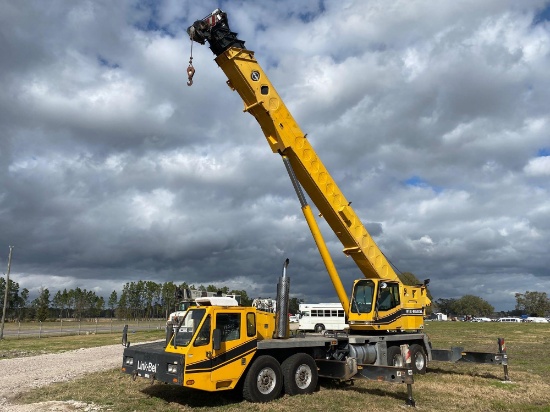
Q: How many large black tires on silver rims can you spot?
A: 4